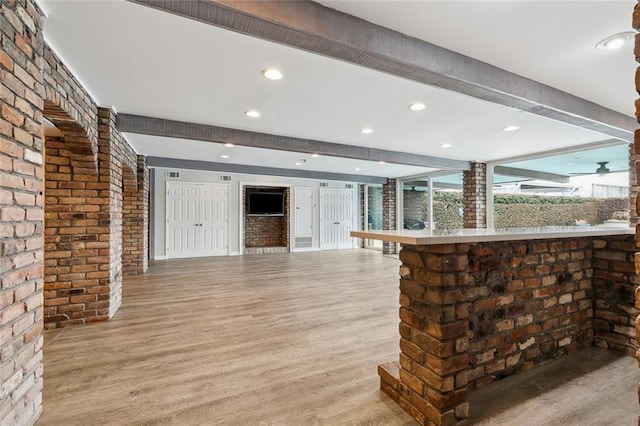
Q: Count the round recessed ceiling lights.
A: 13